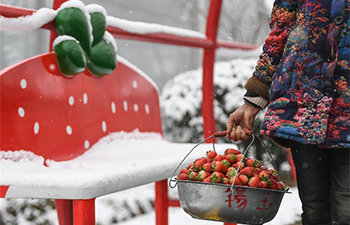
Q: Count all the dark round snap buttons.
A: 3